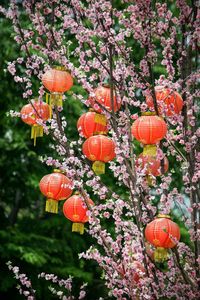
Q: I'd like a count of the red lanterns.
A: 11